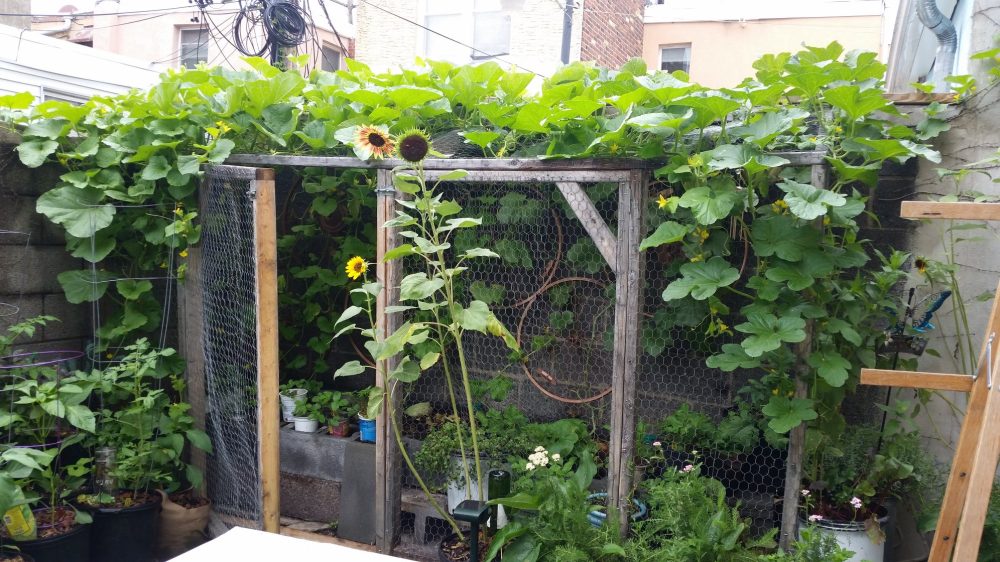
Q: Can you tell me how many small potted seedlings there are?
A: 4